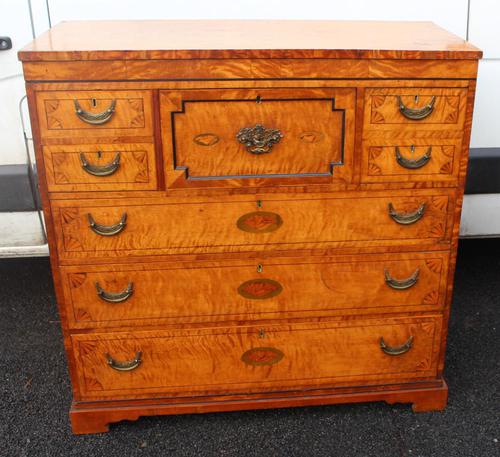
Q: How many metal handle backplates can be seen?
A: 11